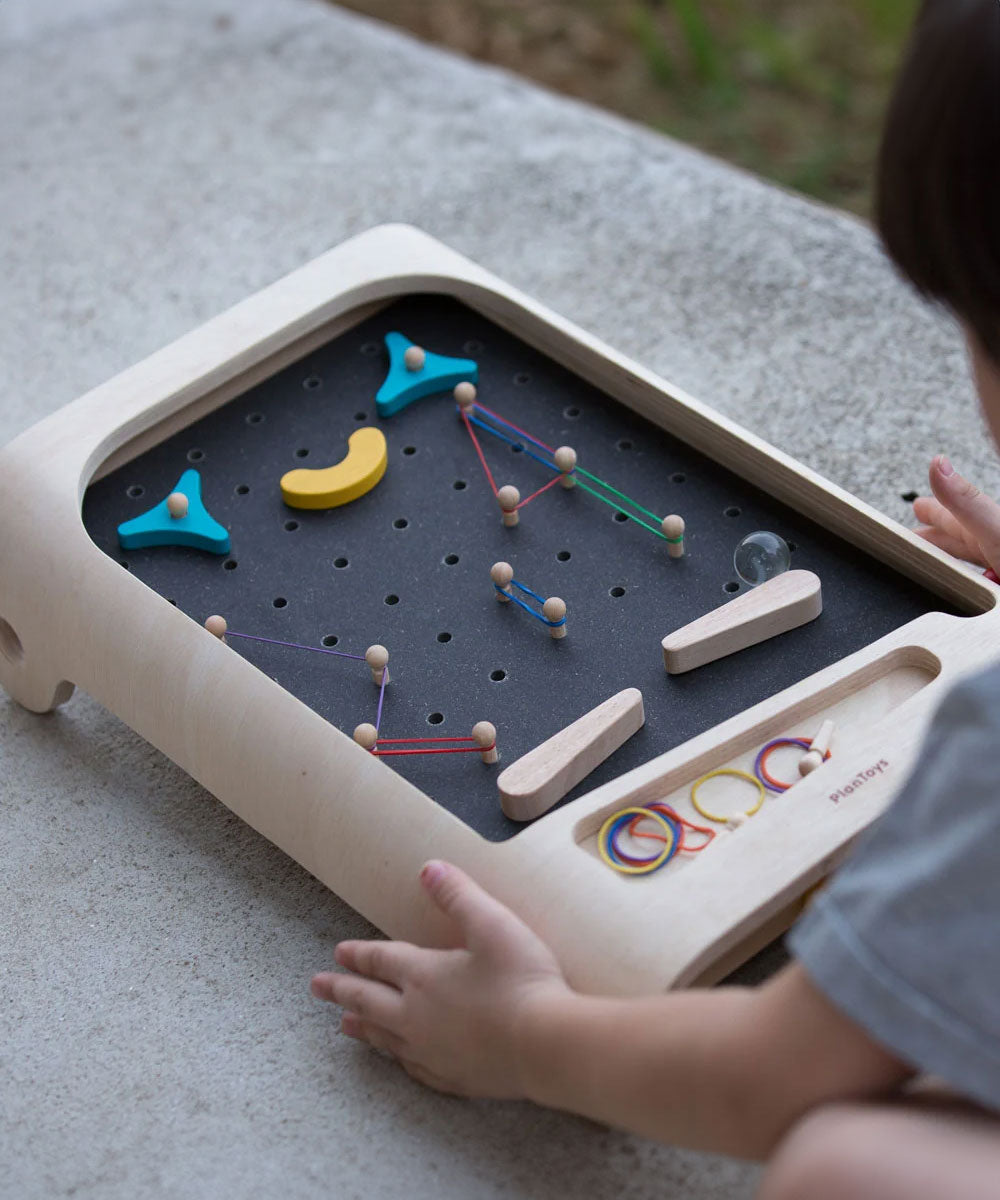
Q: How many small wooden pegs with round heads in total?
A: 13